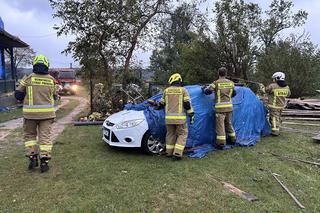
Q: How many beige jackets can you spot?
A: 4